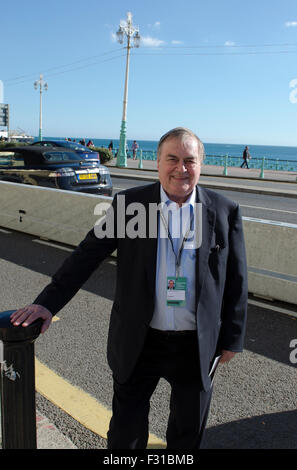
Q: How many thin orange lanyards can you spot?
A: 0